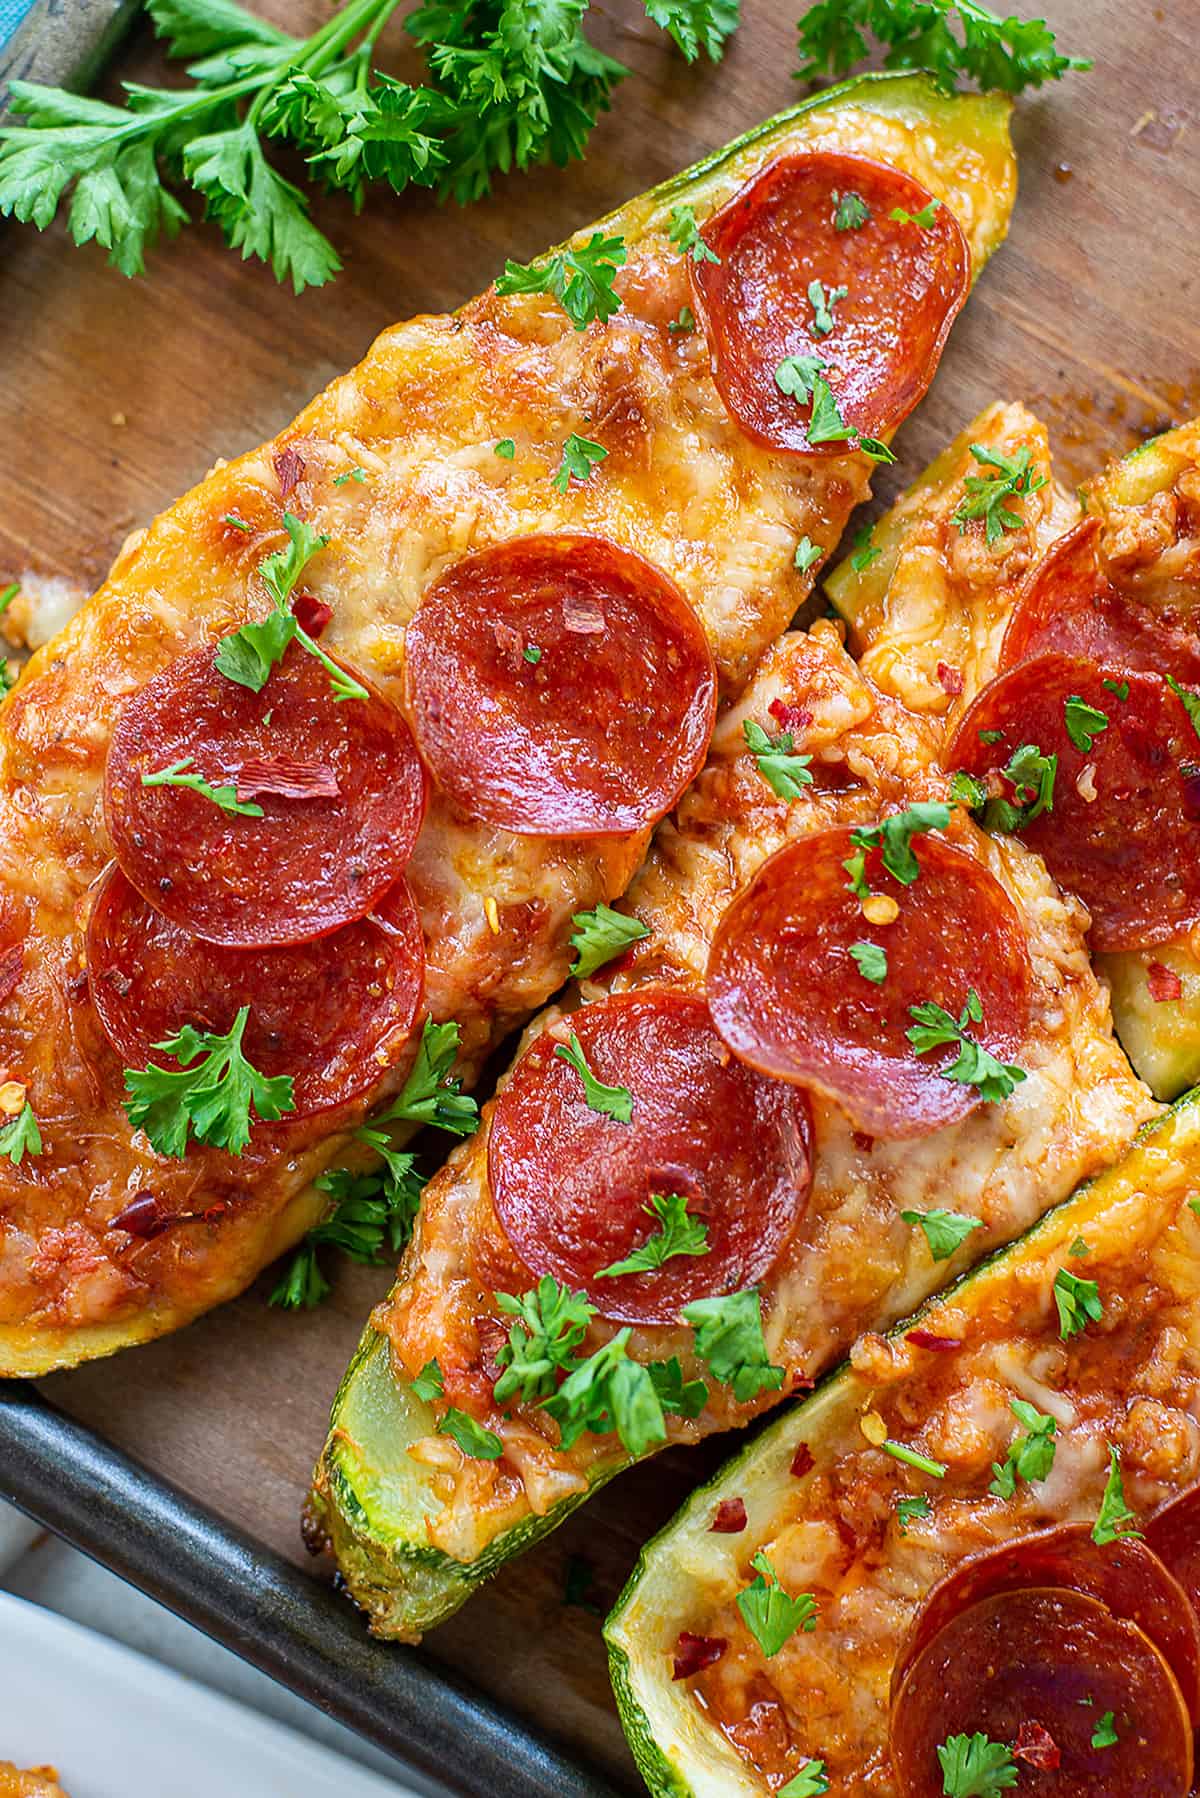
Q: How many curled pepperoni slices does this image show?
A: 11